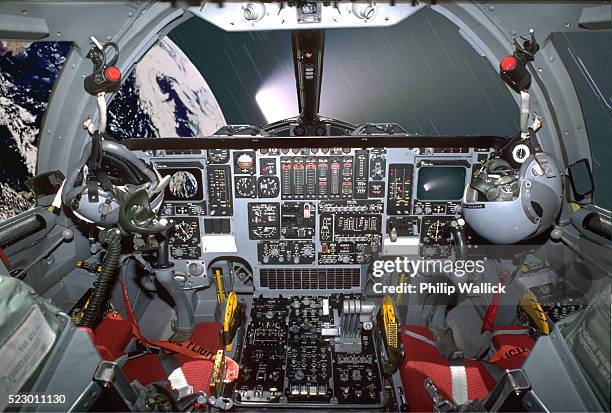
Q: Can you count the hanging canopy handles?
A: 2